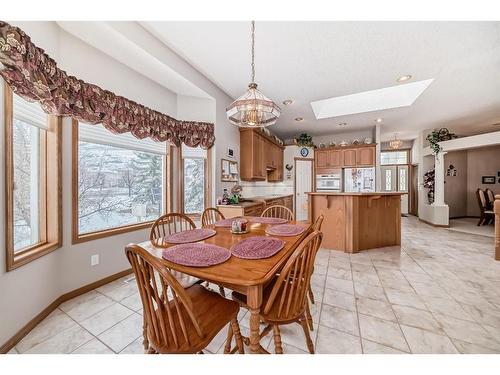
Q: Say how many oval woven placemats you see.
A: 6